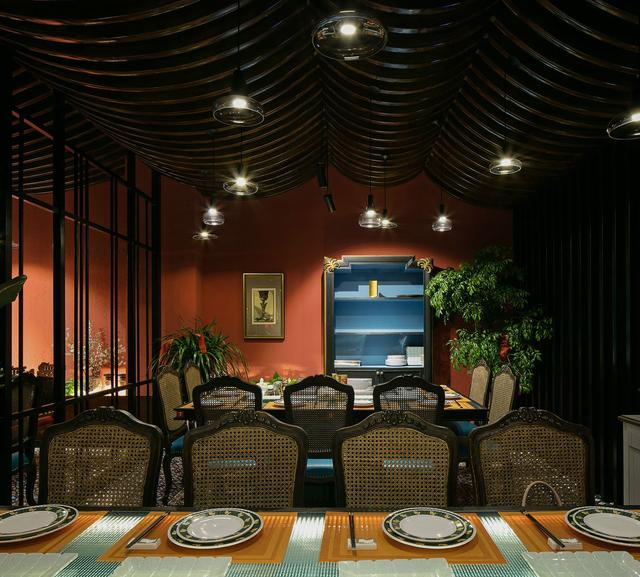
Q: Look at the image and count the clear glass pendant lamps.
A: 10